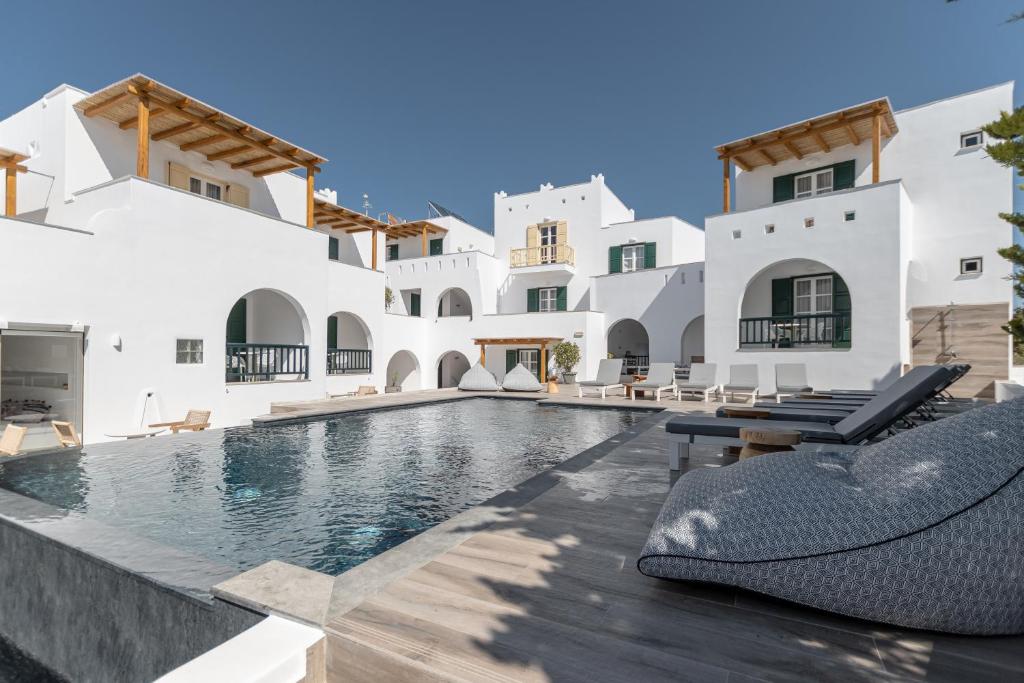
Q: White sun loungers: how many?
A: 5